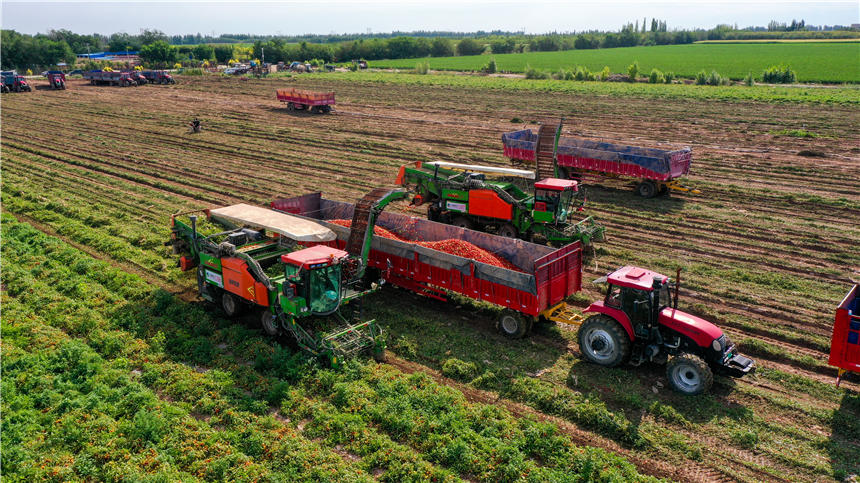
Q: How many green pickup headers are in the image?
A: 2